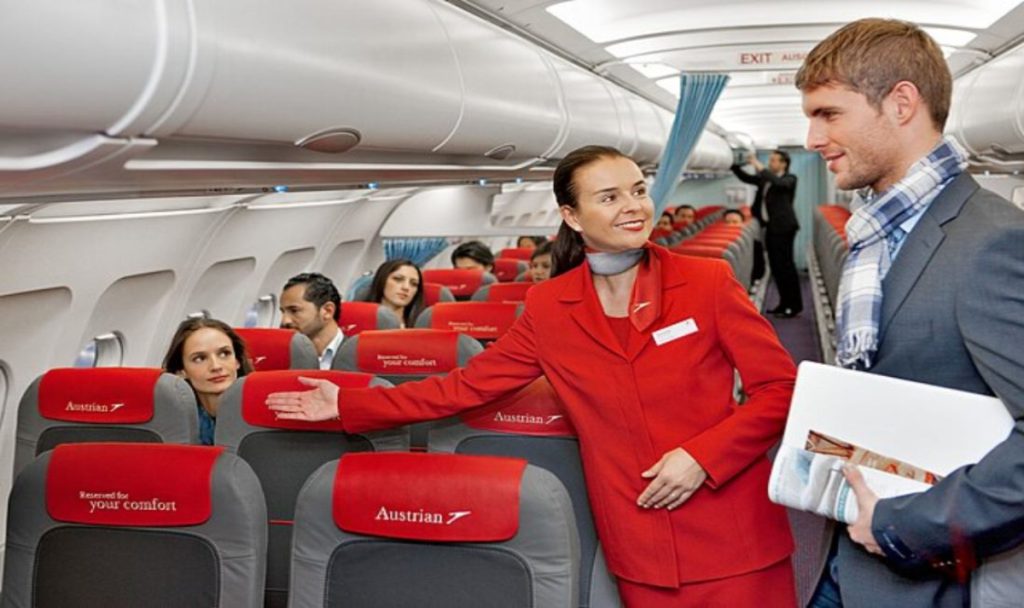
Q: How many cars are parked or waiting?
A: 0